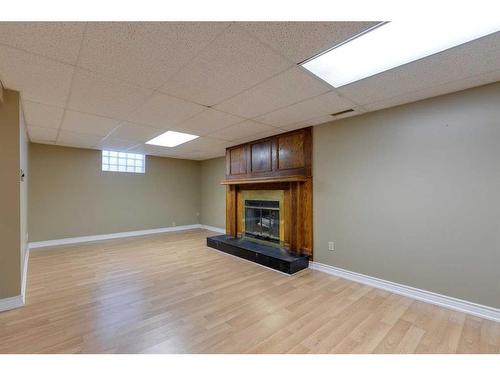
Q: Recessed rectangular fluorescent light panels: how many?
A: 2